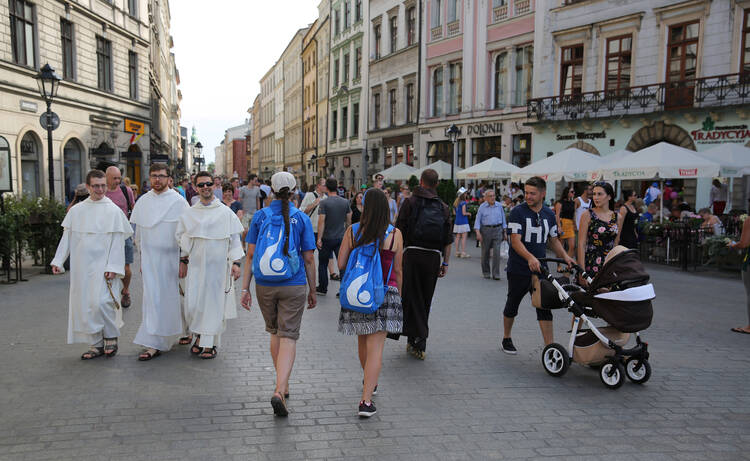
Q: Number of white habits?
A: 3